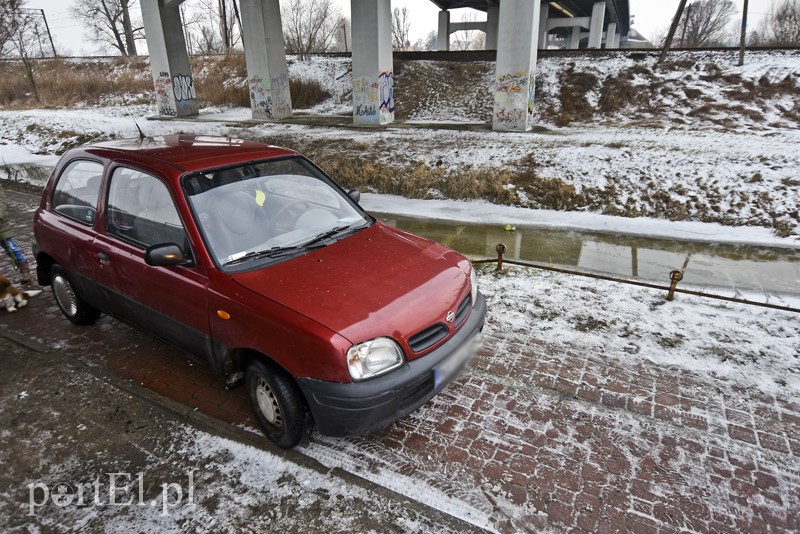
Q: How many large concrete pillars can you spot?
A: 4